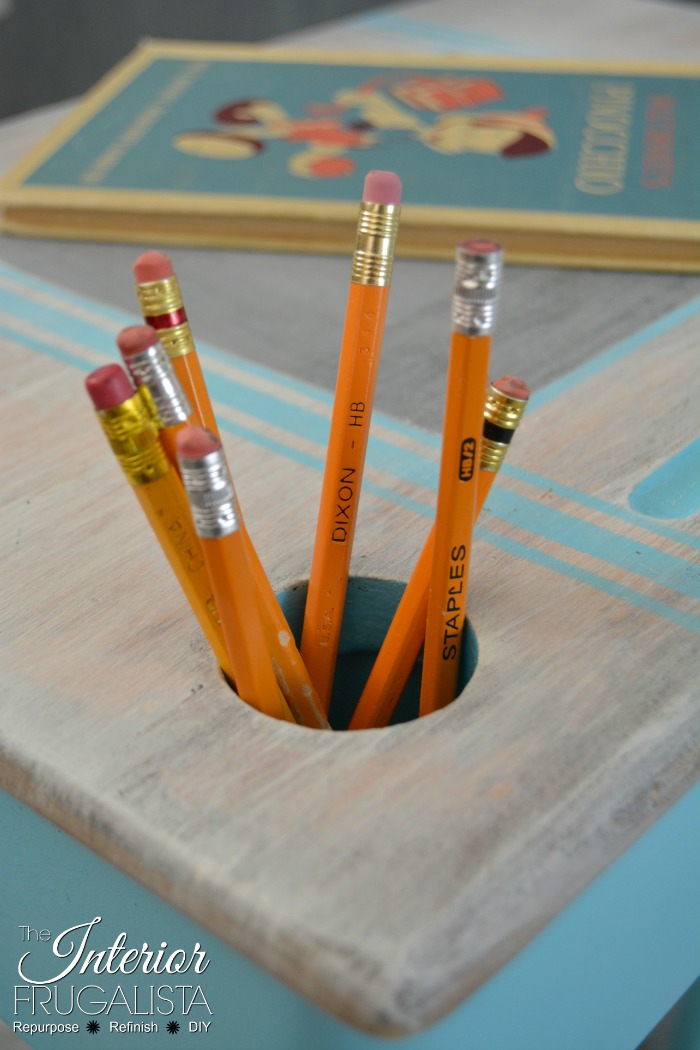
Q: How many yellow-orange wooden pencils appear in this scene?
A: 7